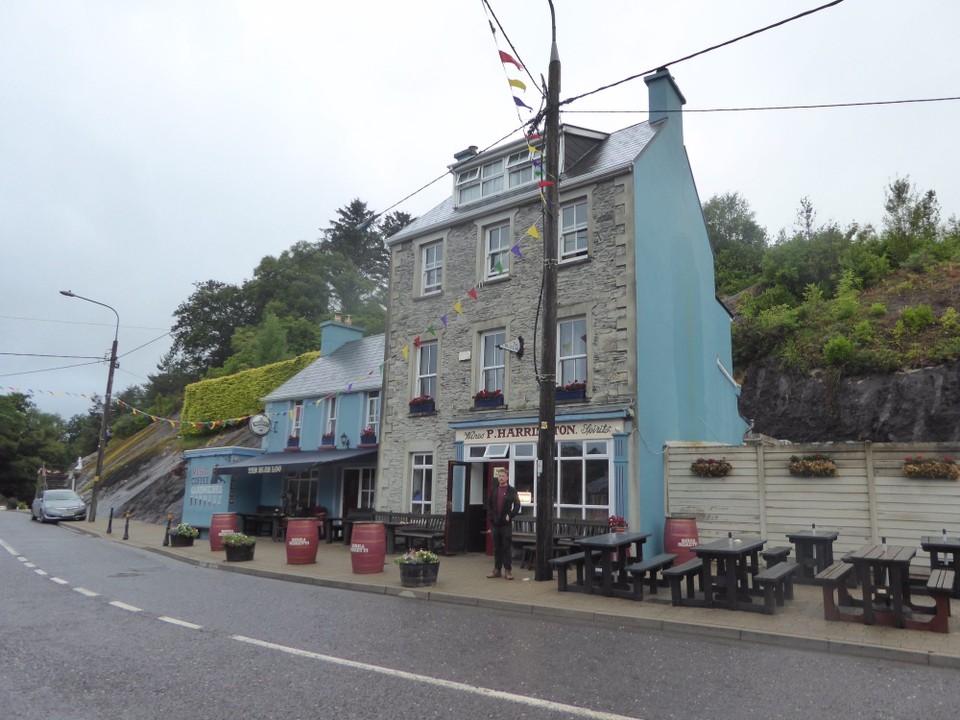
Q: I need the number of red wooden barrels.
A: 4